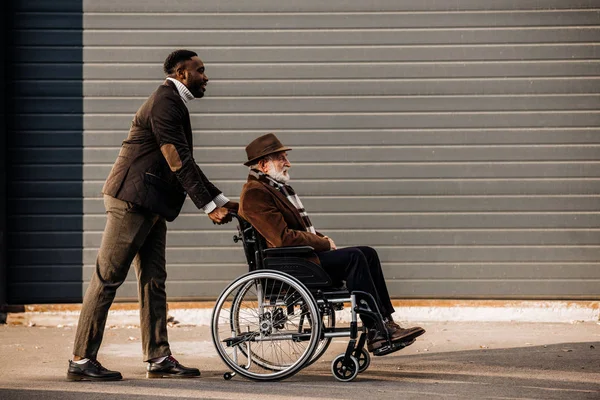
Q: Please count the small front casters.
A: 2